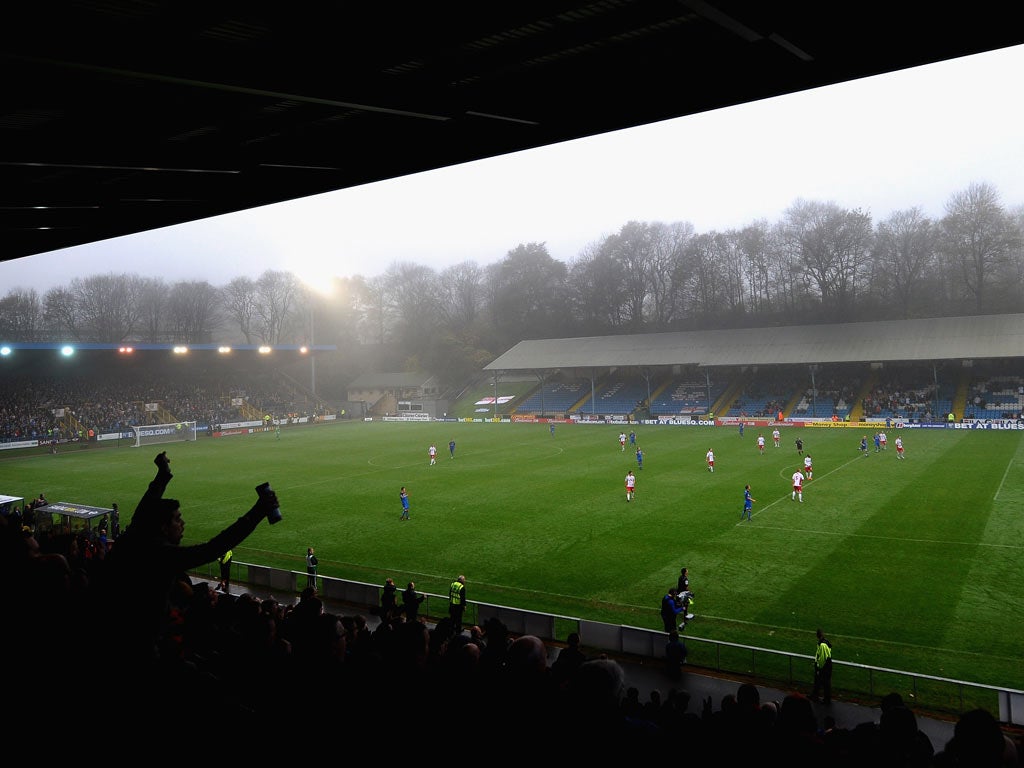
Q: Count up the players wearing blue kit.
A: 10